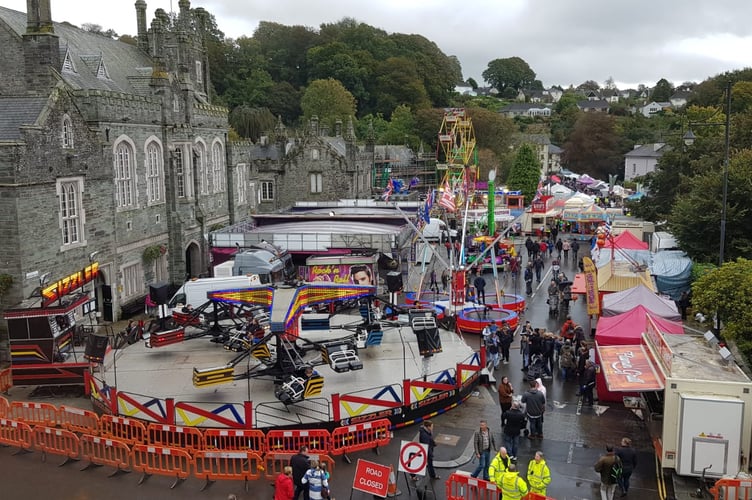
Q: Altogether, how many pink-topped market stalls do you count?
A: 2